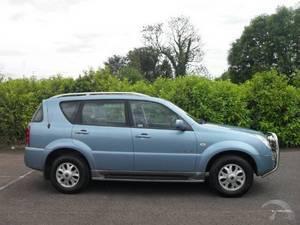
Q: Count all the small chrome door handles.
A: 2